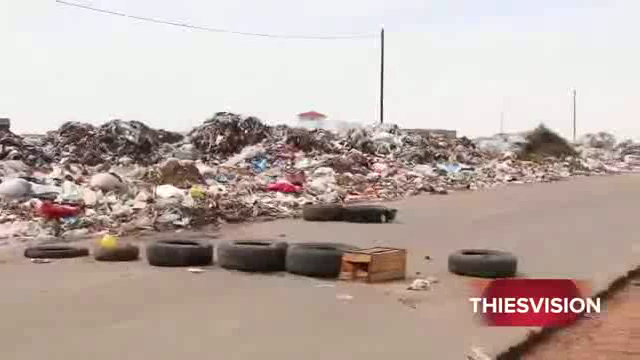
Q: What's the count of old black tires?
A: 8